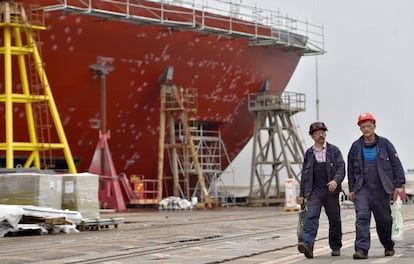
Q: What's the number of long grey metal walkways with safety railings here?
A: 1